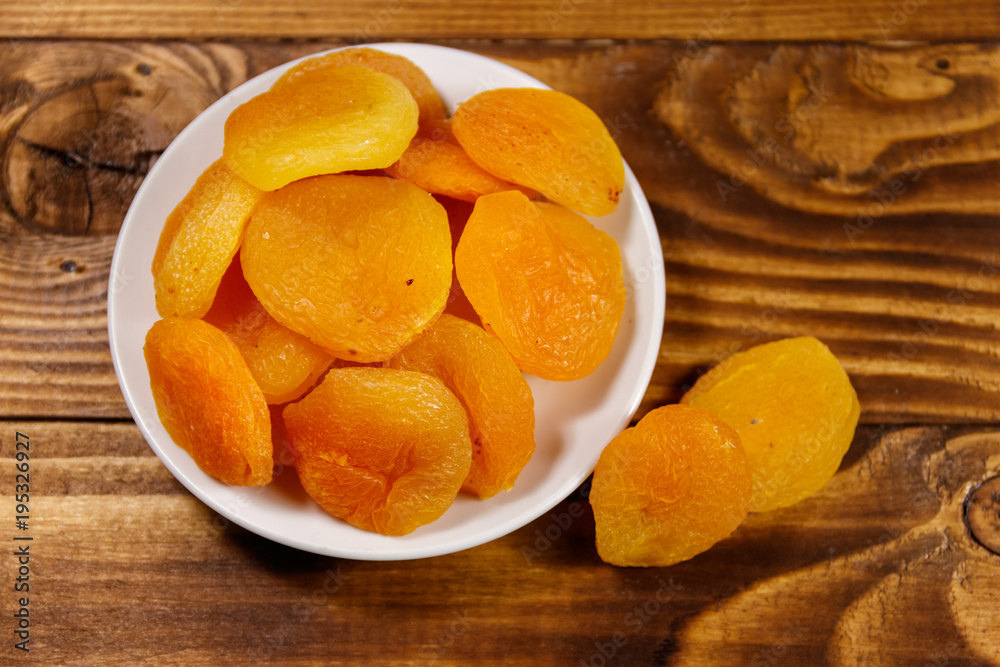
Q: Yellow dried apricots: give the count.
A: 13